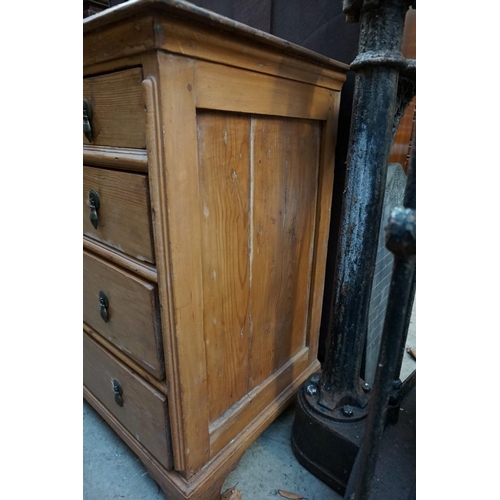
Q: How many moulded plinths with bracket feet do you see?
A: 1